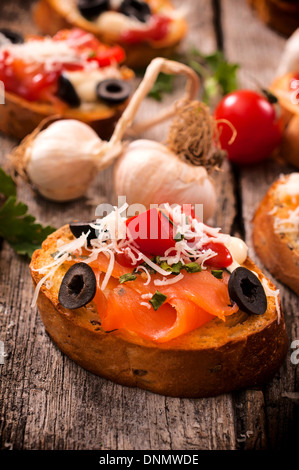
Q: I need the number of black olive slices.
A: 8